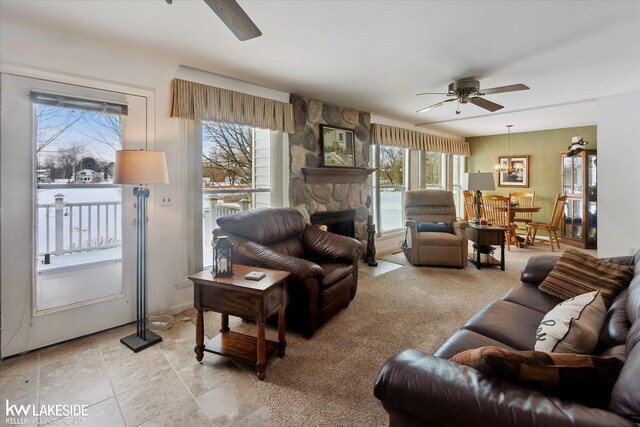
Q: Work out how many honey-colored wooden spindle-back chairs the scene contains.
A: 4